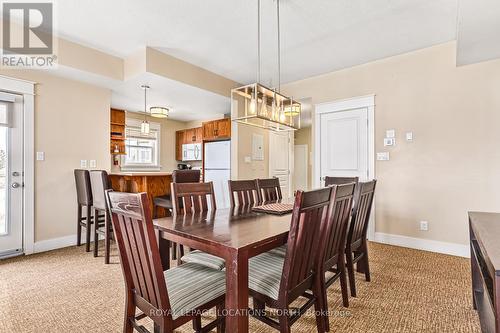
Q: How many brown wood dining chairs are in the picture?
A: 8